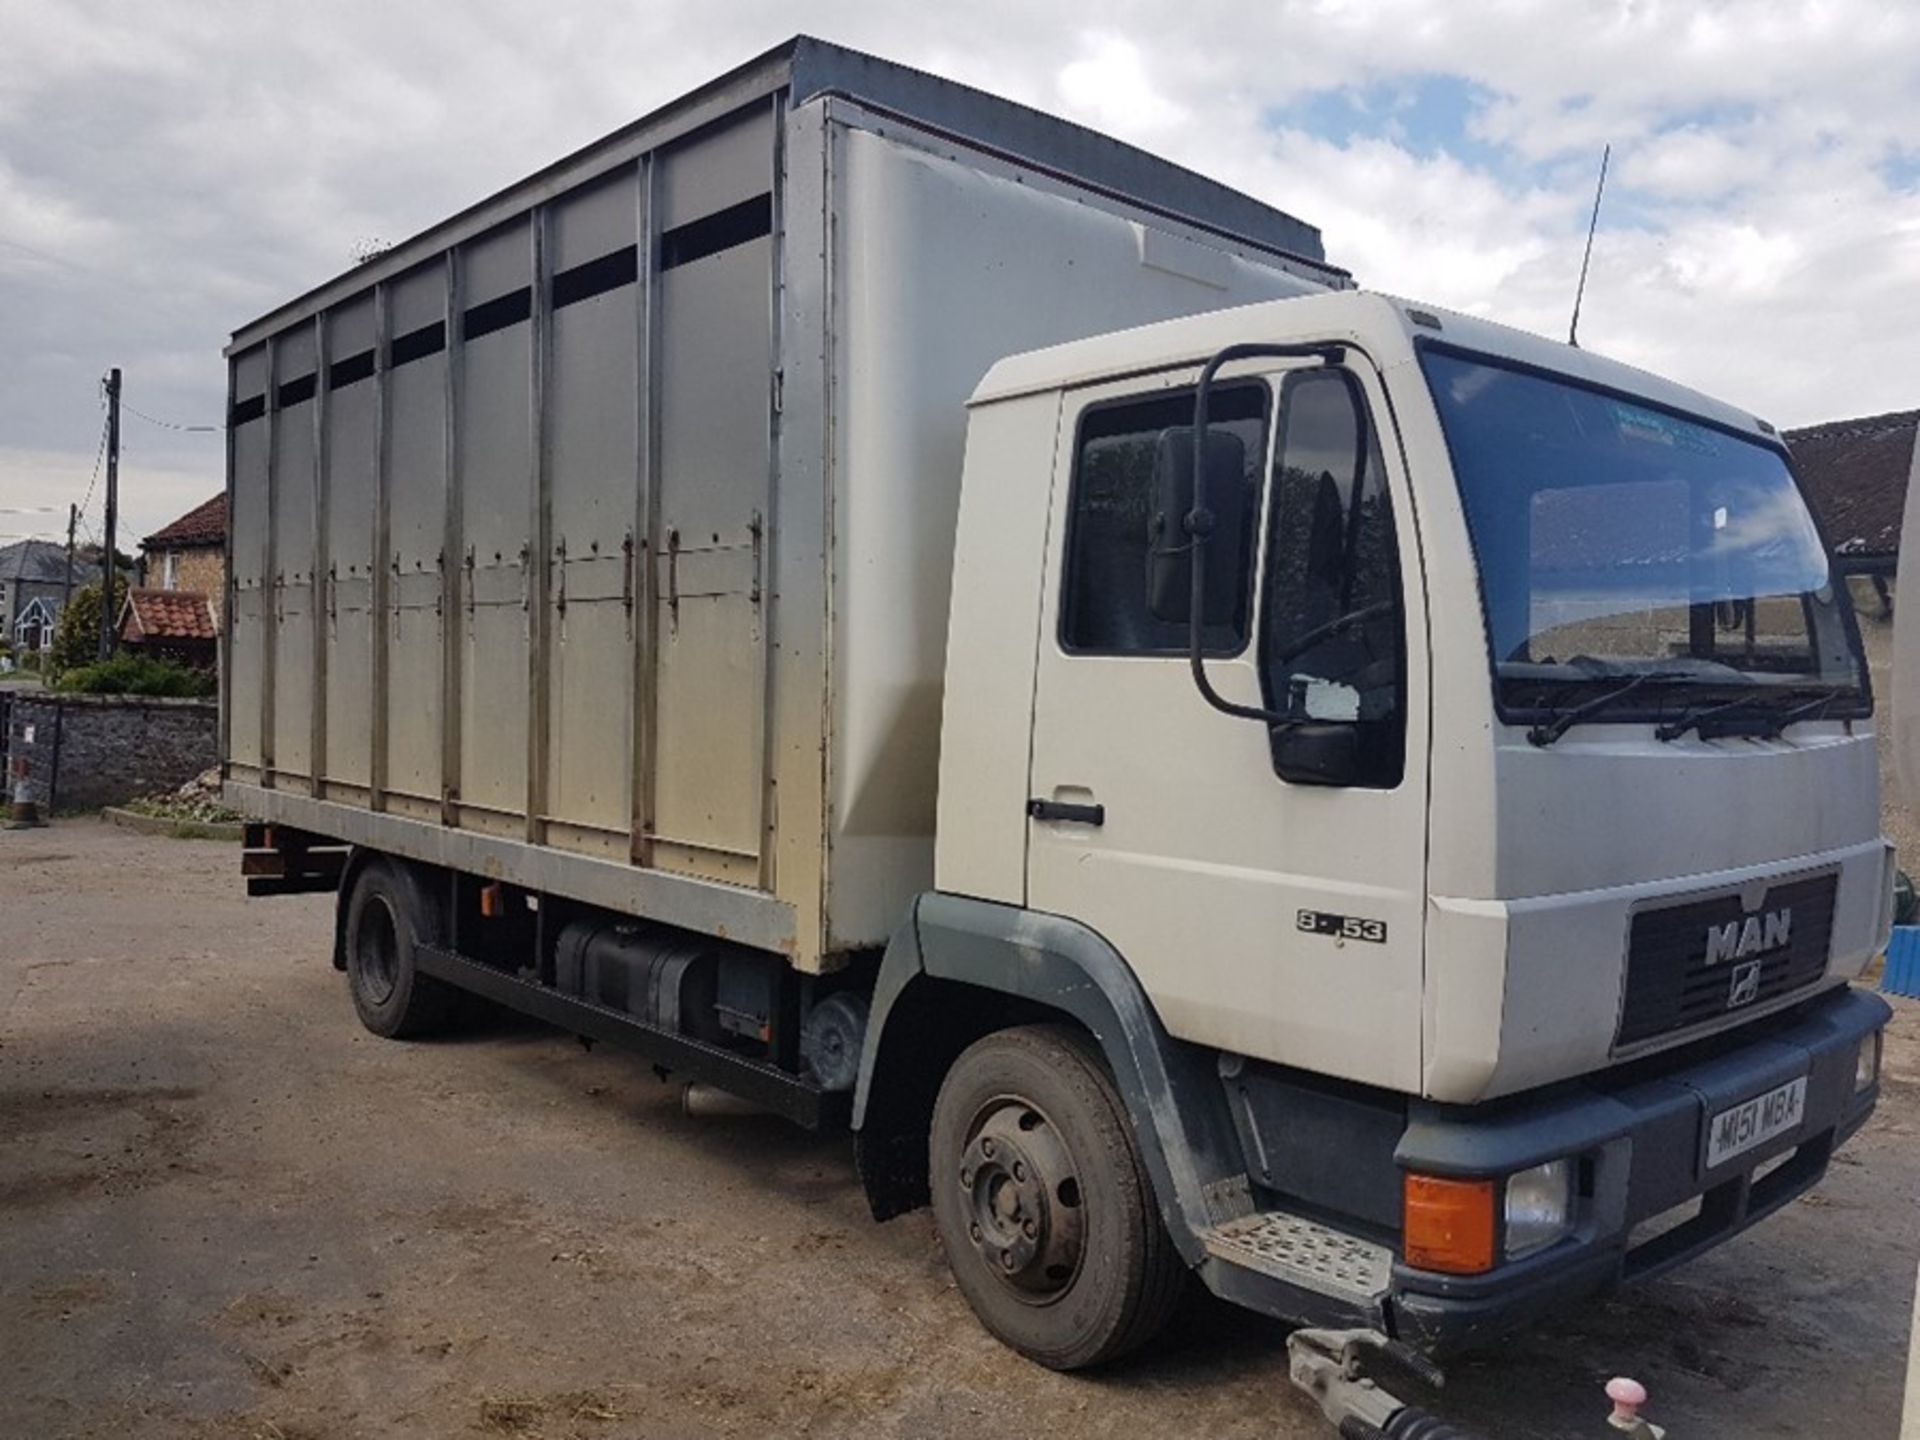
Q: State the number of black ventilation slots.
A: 7